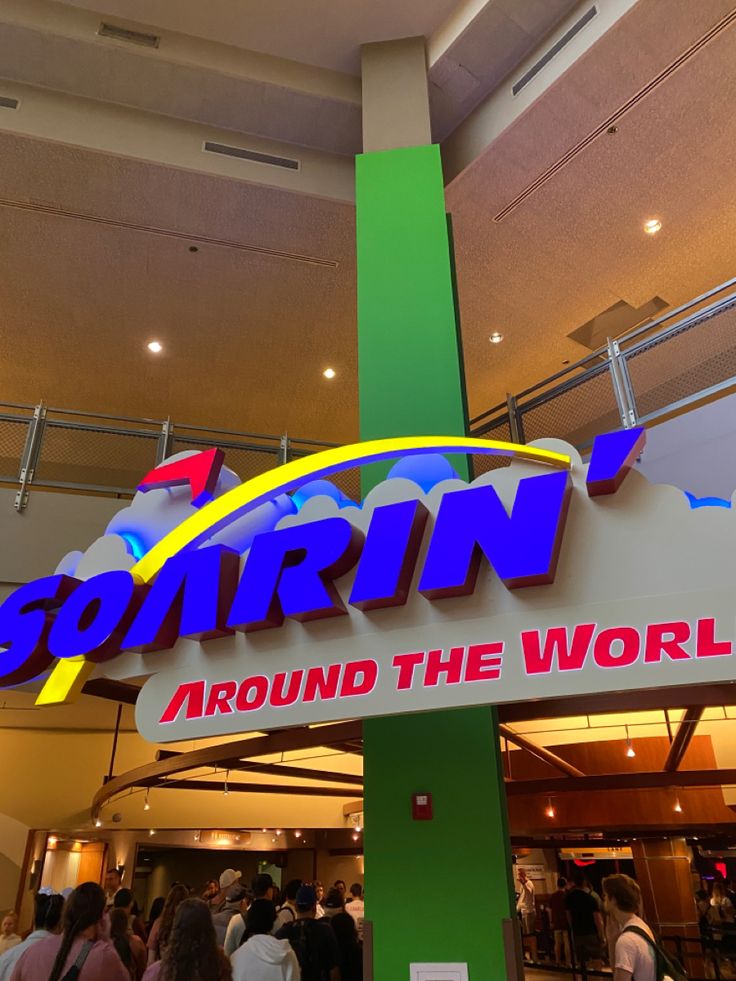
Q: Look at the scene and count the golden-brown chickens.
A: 0